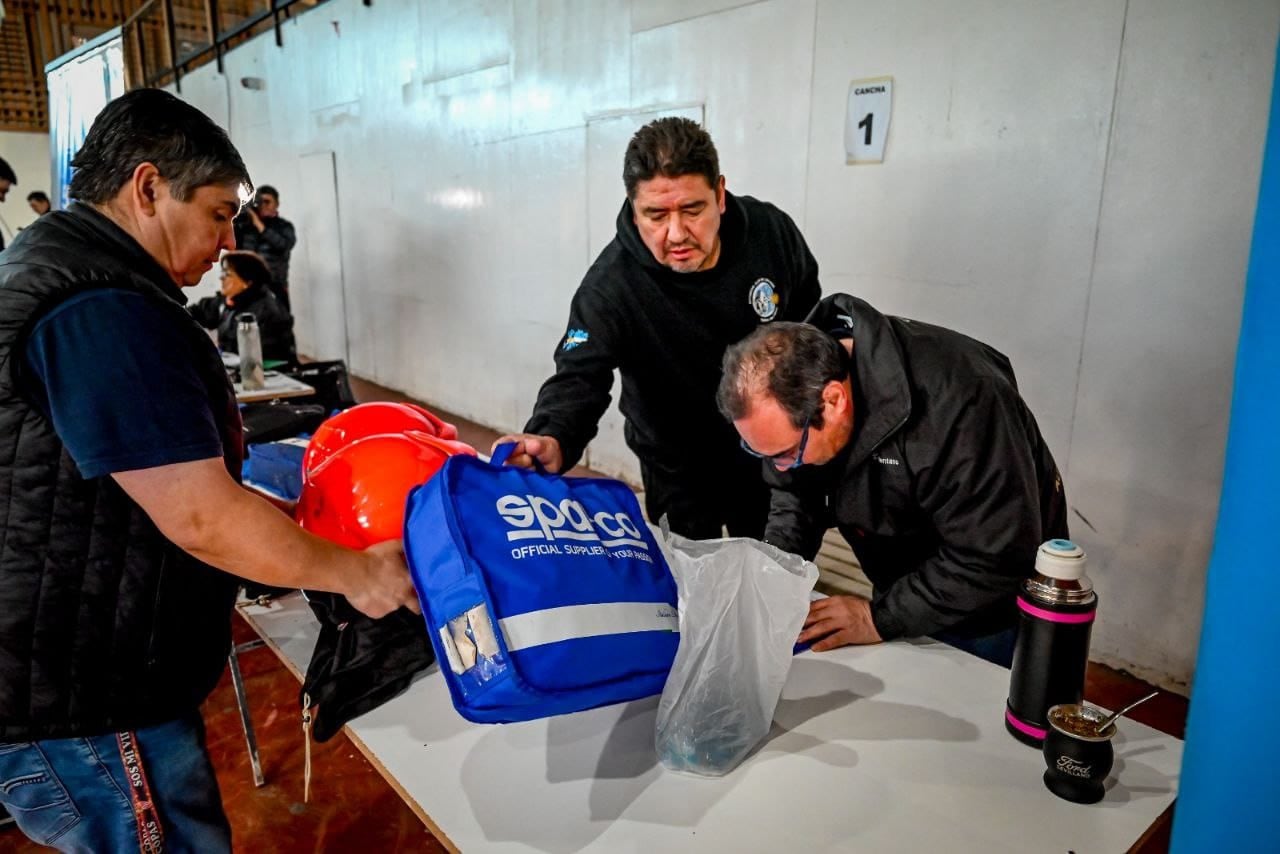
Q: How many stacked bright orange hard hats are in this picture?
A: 2